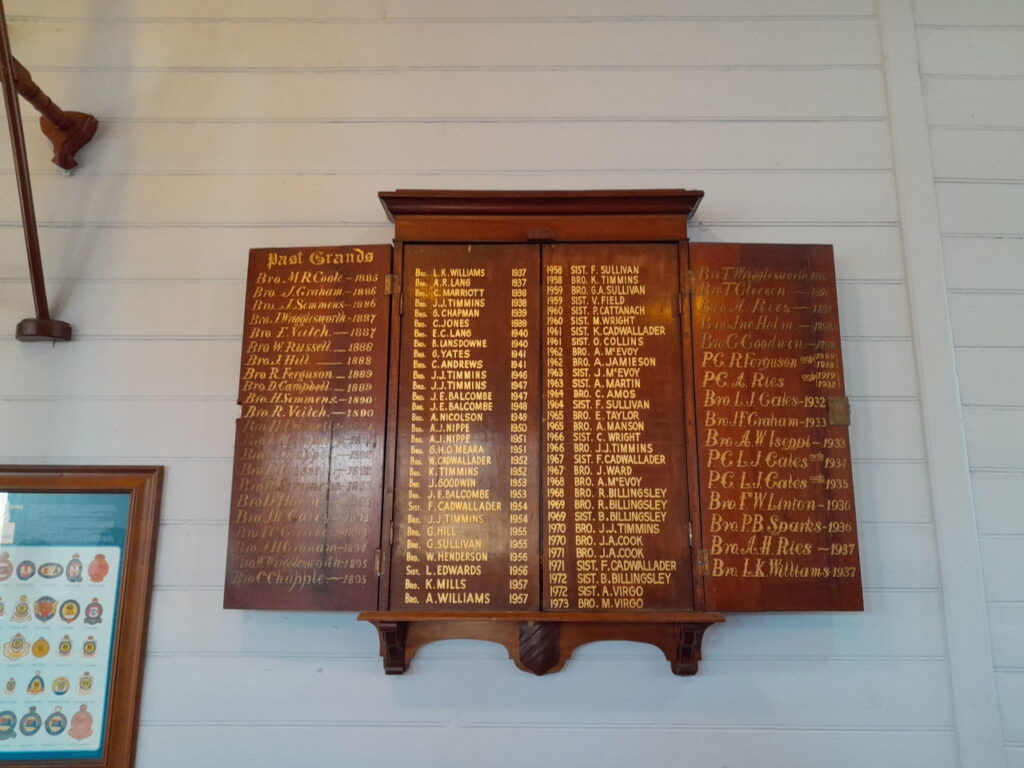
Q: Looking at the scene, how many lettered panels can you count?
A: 4